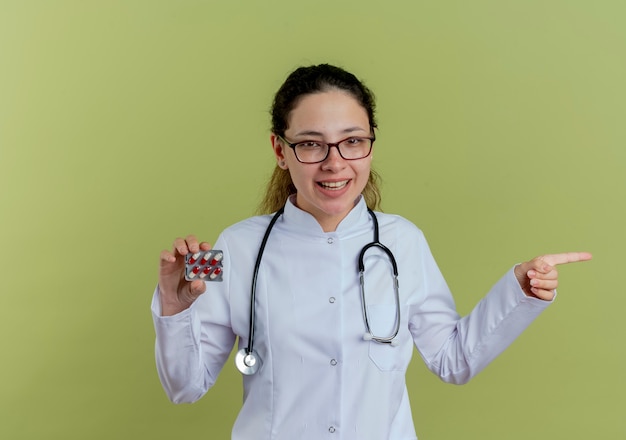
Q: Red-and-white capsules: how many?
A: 6